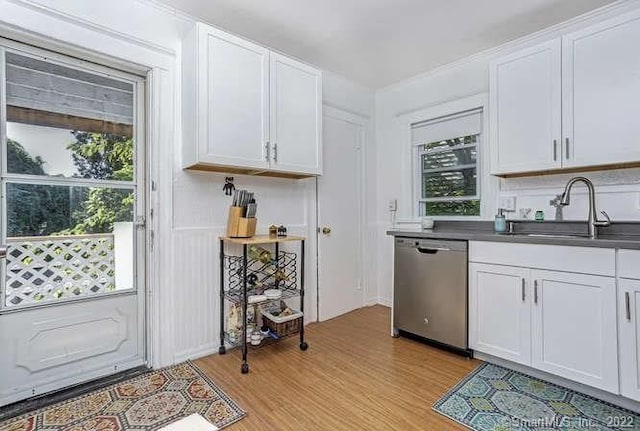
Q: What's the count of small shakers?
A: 2